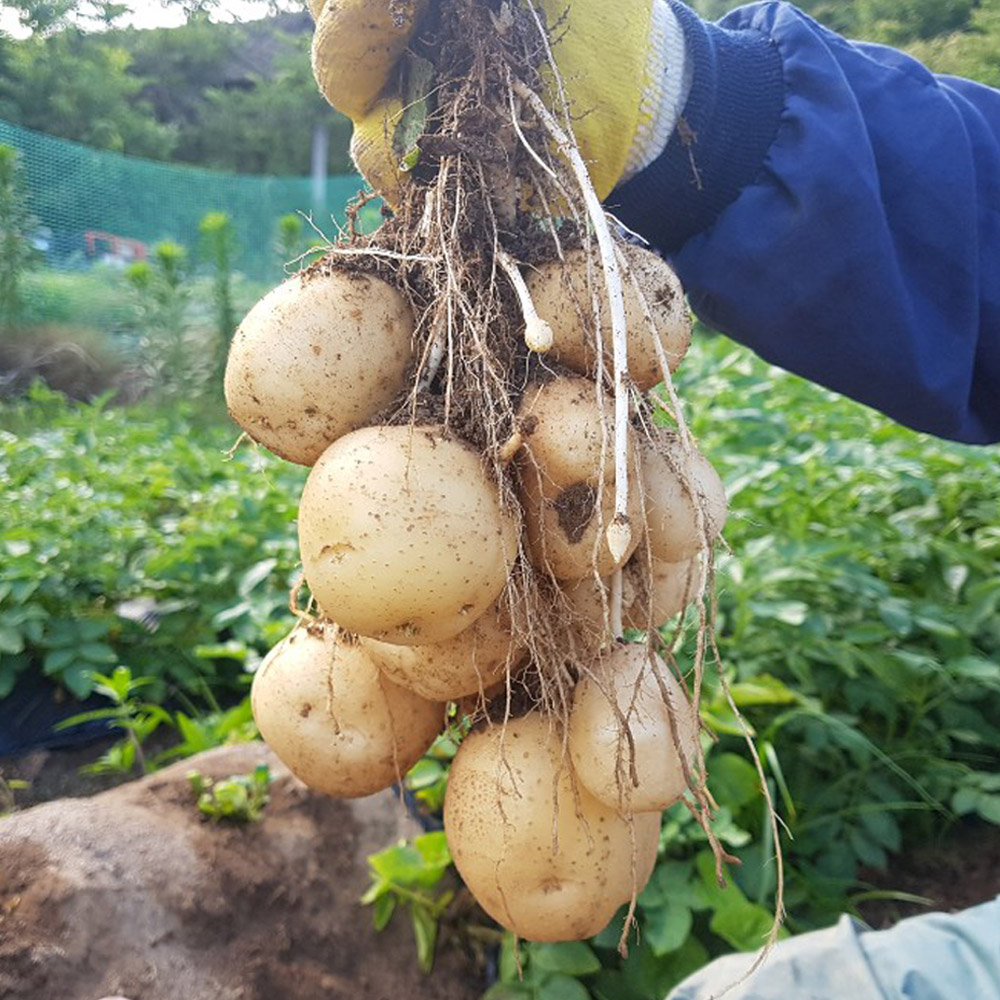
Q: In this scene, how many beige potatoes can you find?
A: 11